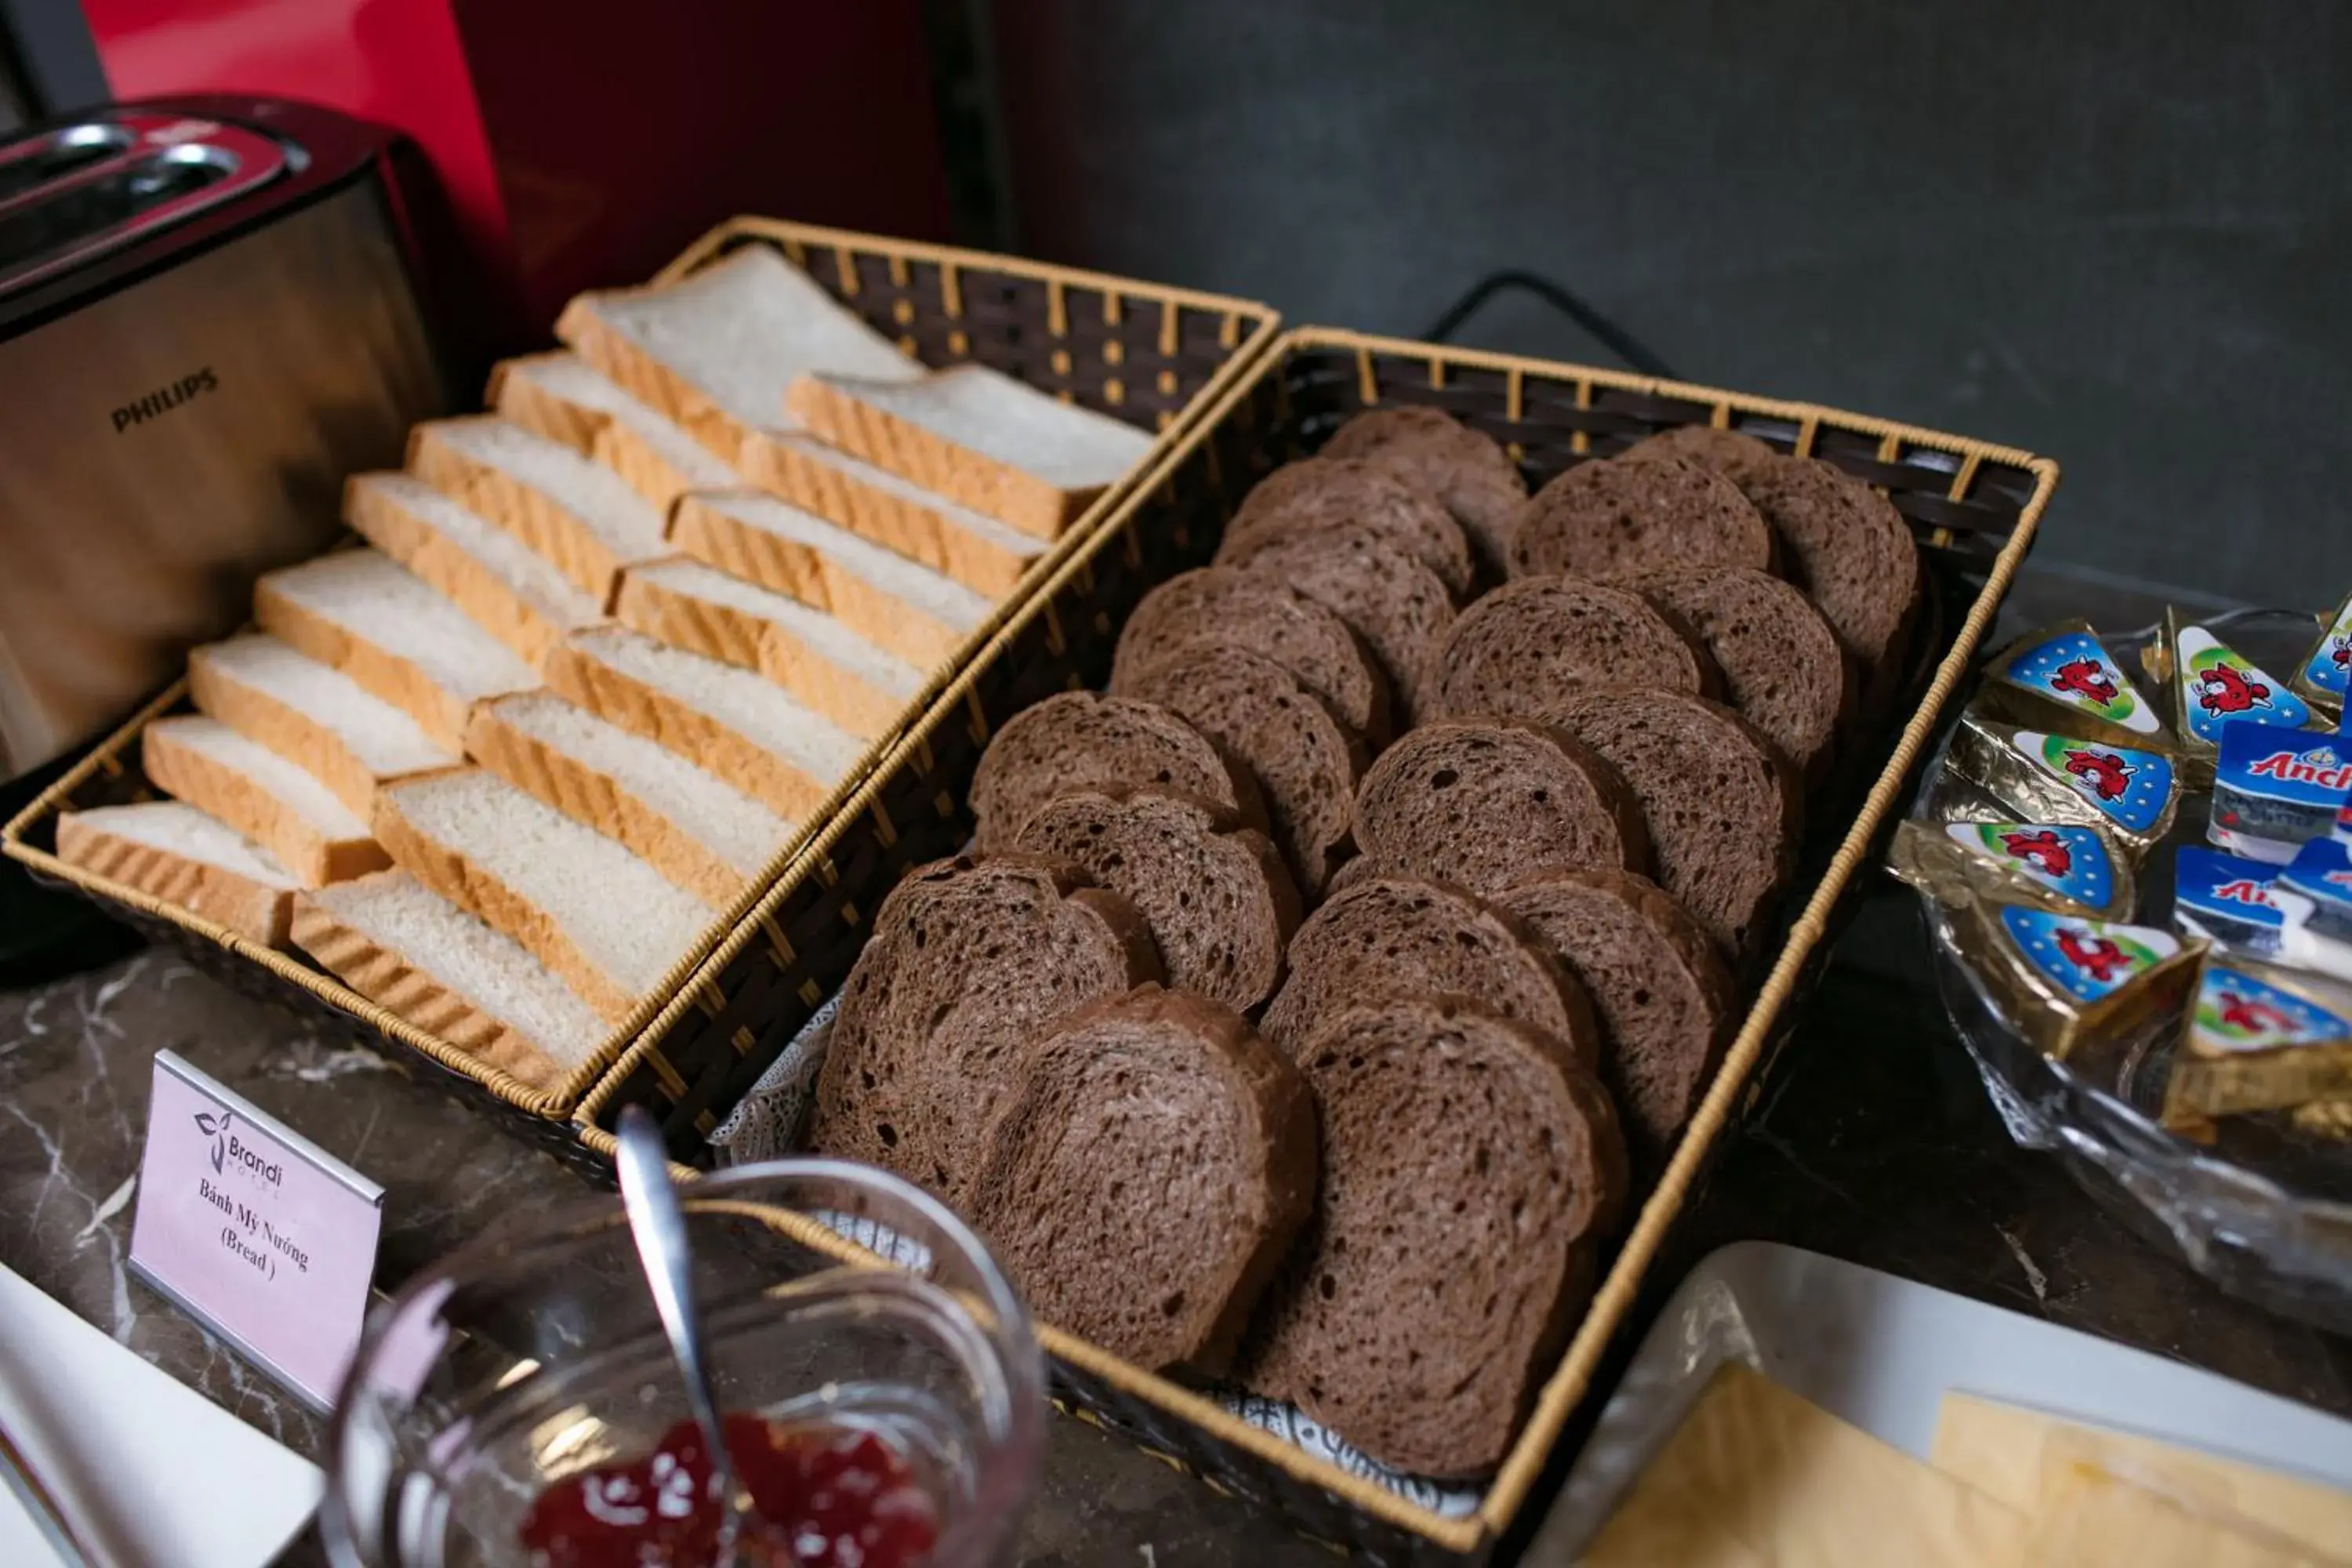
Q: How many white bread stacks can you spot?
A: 2